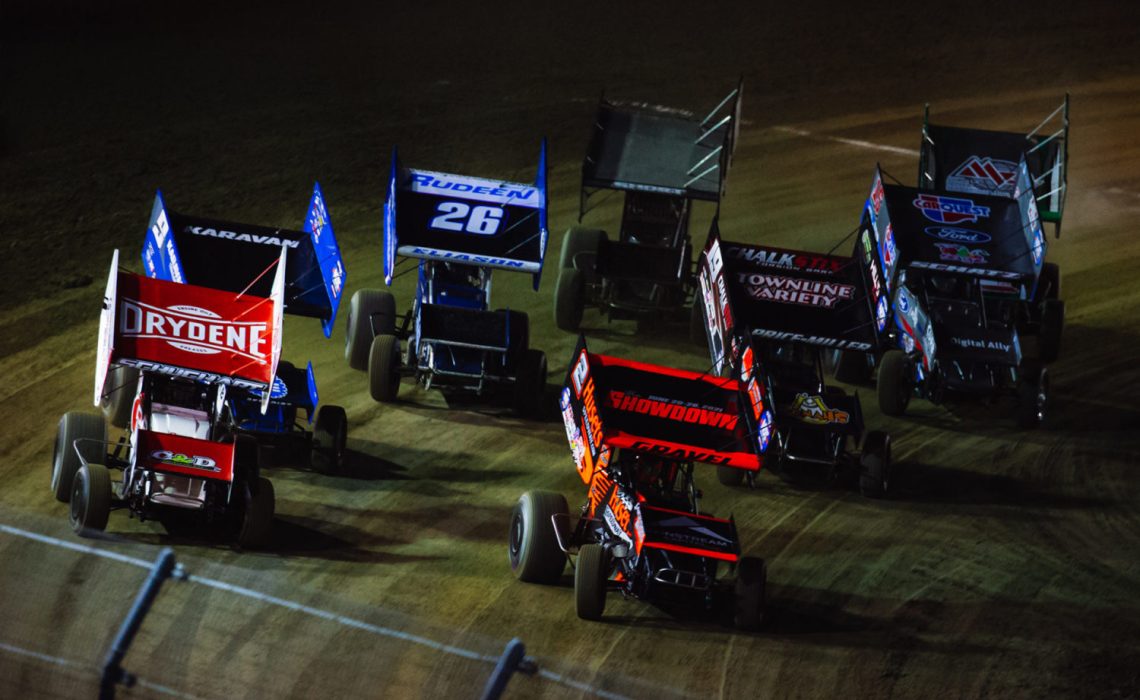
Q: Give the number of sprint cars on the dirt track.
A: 8